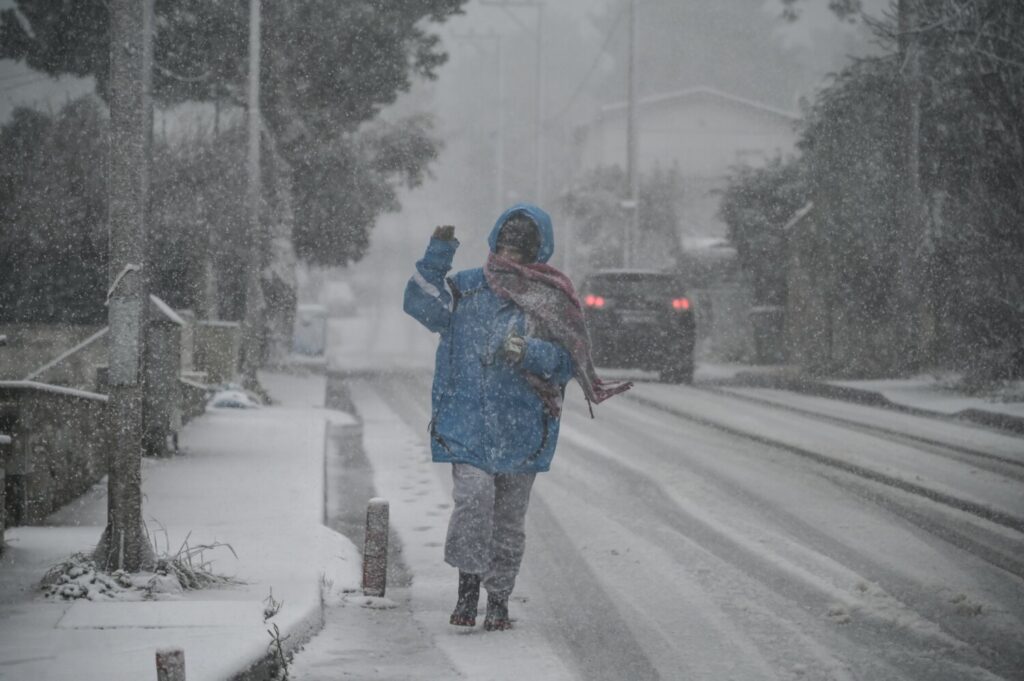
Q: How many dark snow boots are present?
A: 2